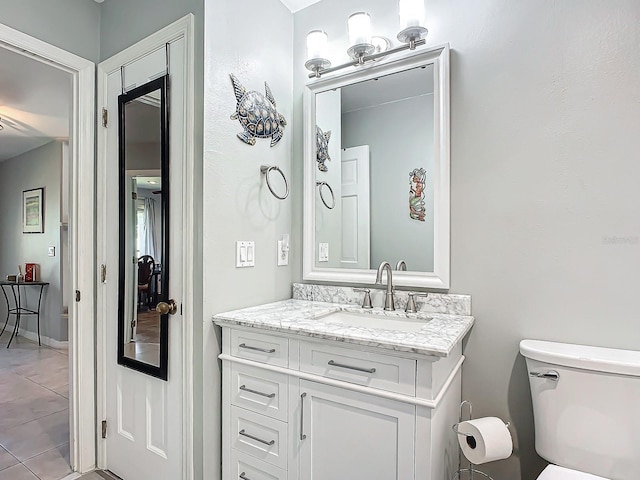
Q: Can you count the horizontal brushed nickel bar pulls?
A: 5